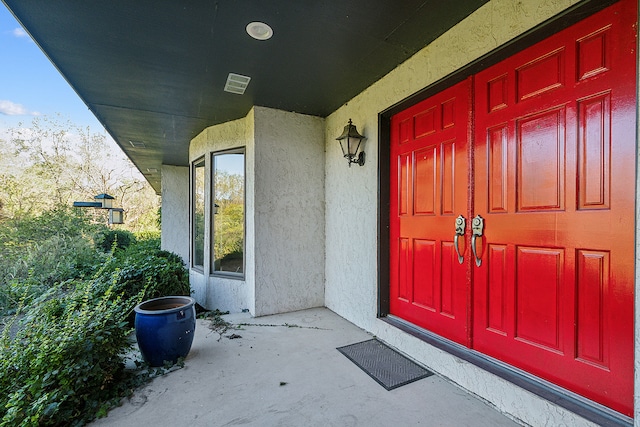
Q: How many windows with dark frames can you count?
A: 2